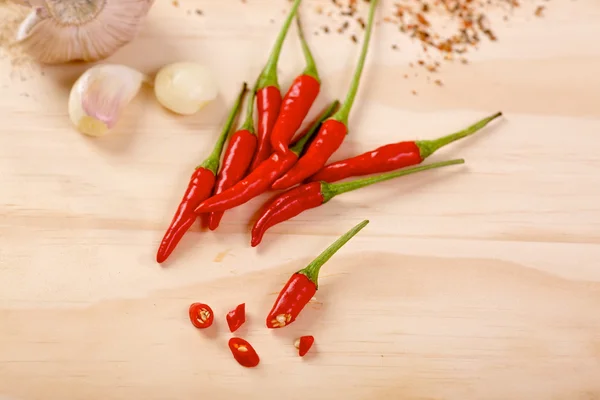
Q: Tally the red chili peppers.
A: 9